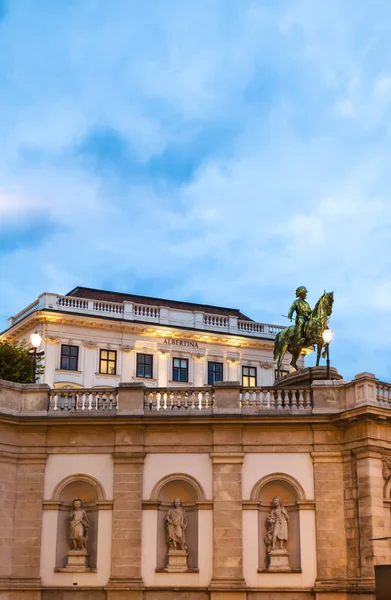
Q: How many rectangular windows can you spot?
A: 7